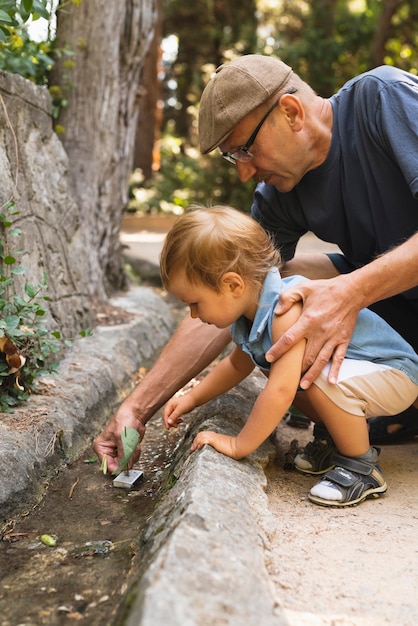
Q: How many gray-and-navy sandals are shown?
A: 2